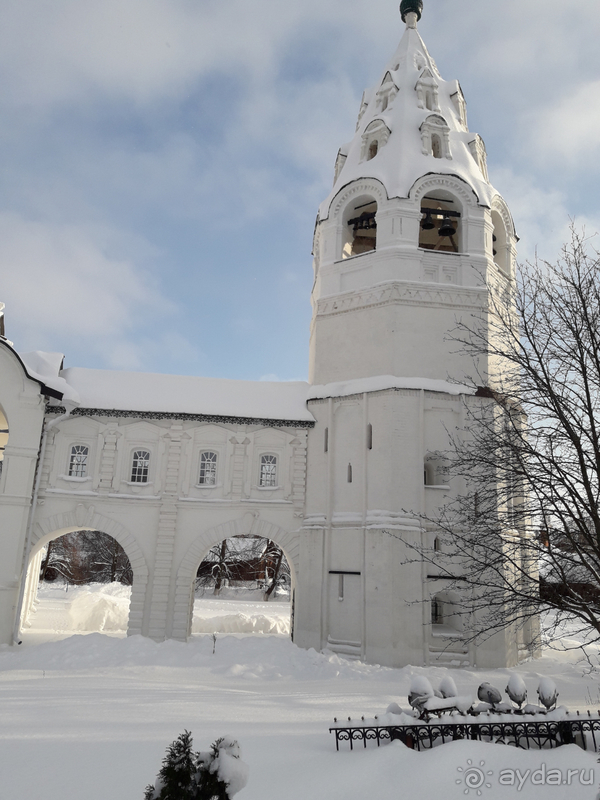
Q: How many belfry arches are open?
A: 3